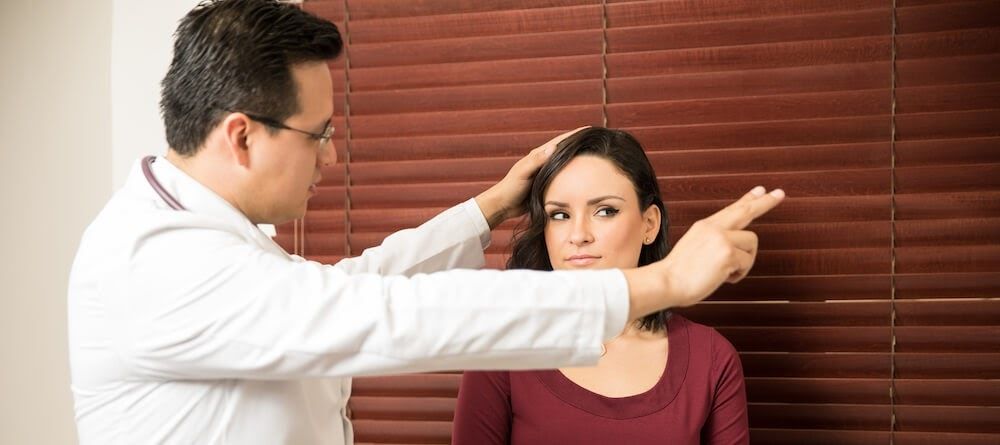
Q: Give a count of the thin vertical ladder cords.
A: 3